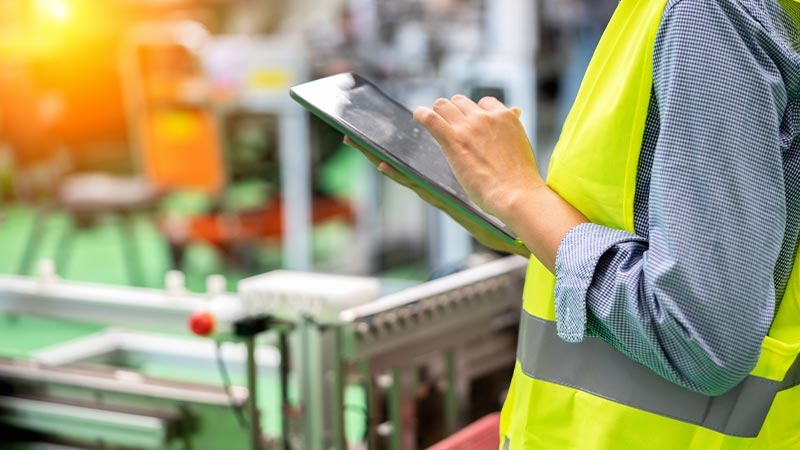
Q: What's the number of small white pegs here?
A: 3